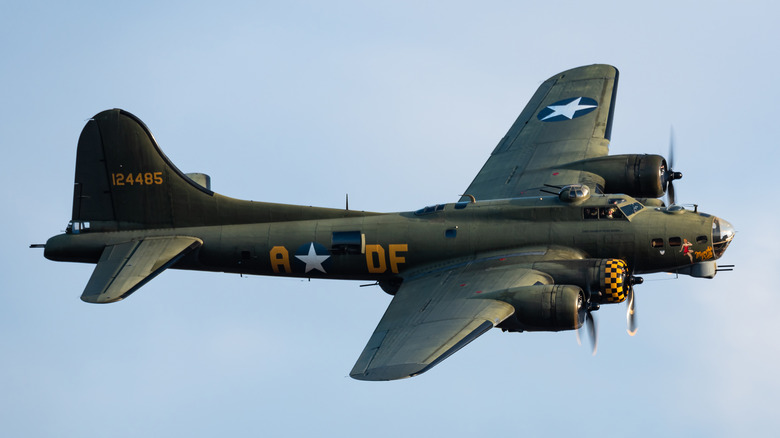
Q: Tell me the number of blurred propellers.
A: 3